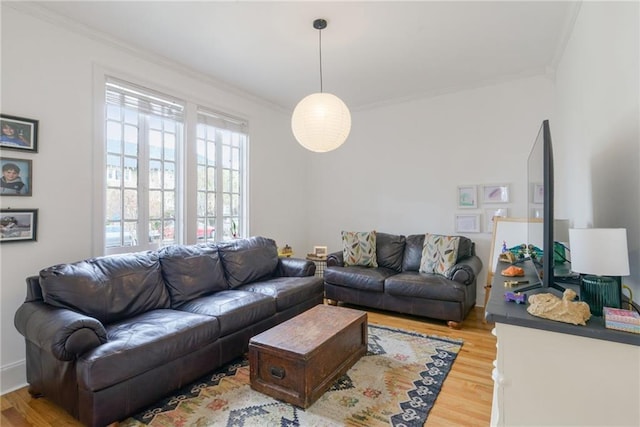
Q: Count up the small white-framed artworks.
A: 4